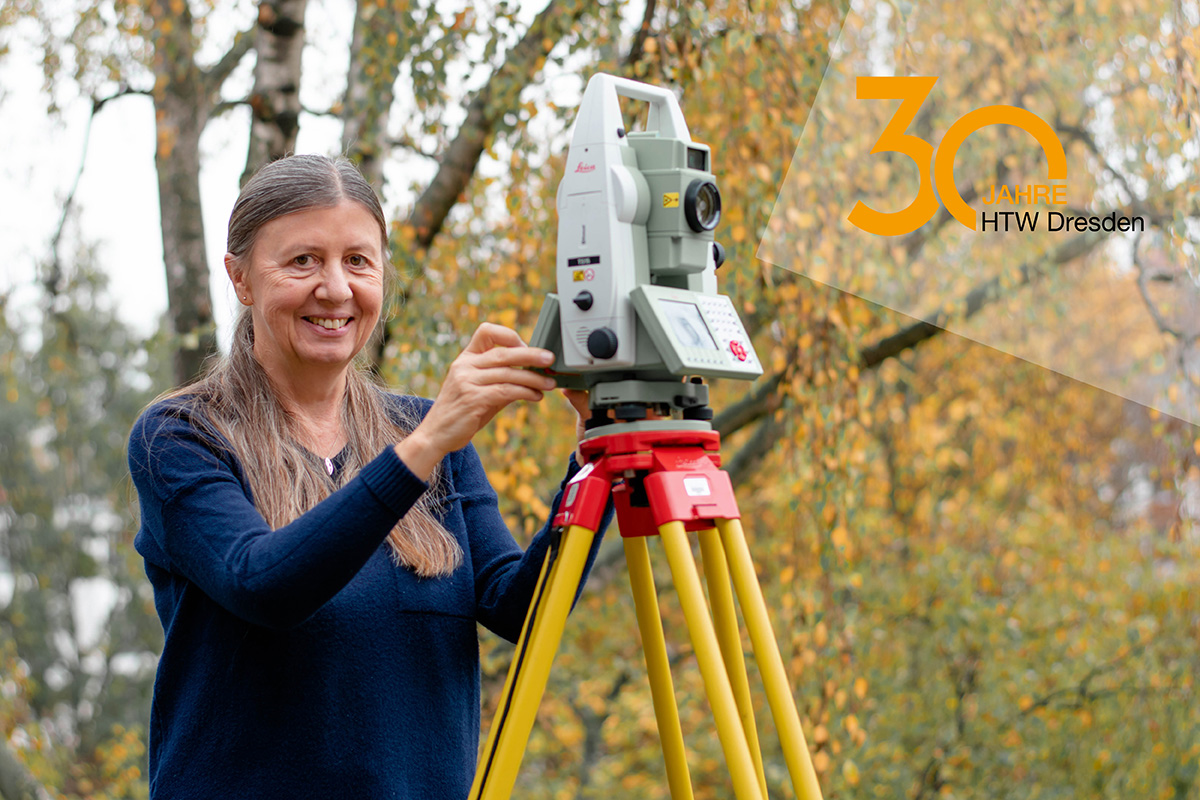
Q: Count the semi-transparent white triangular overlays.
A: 1